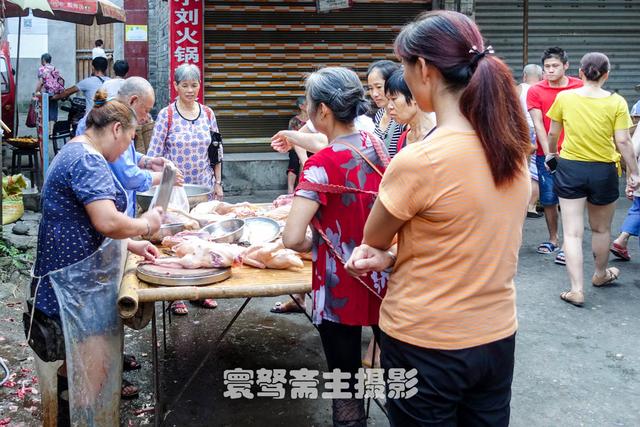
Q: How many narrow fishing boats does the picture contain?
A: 0